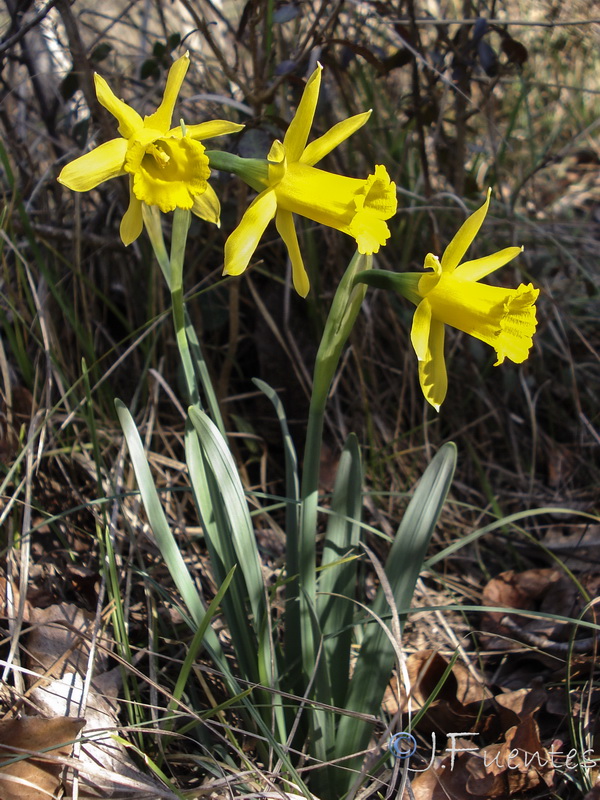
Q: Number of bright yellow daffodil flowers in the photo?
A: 3